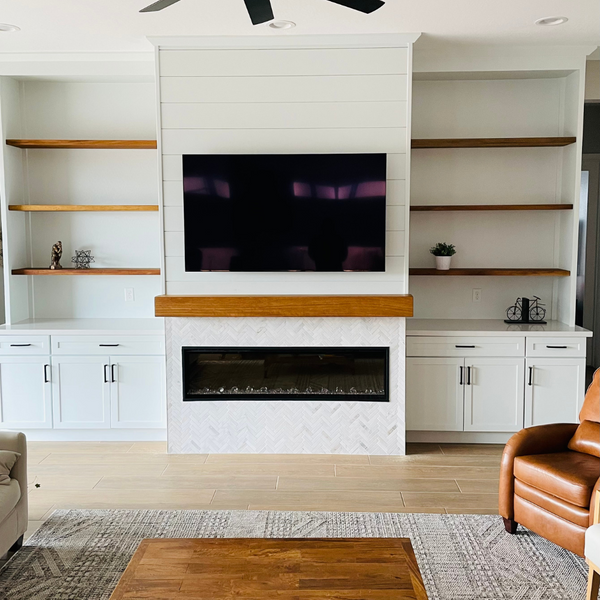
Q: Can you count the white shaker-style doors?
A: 6